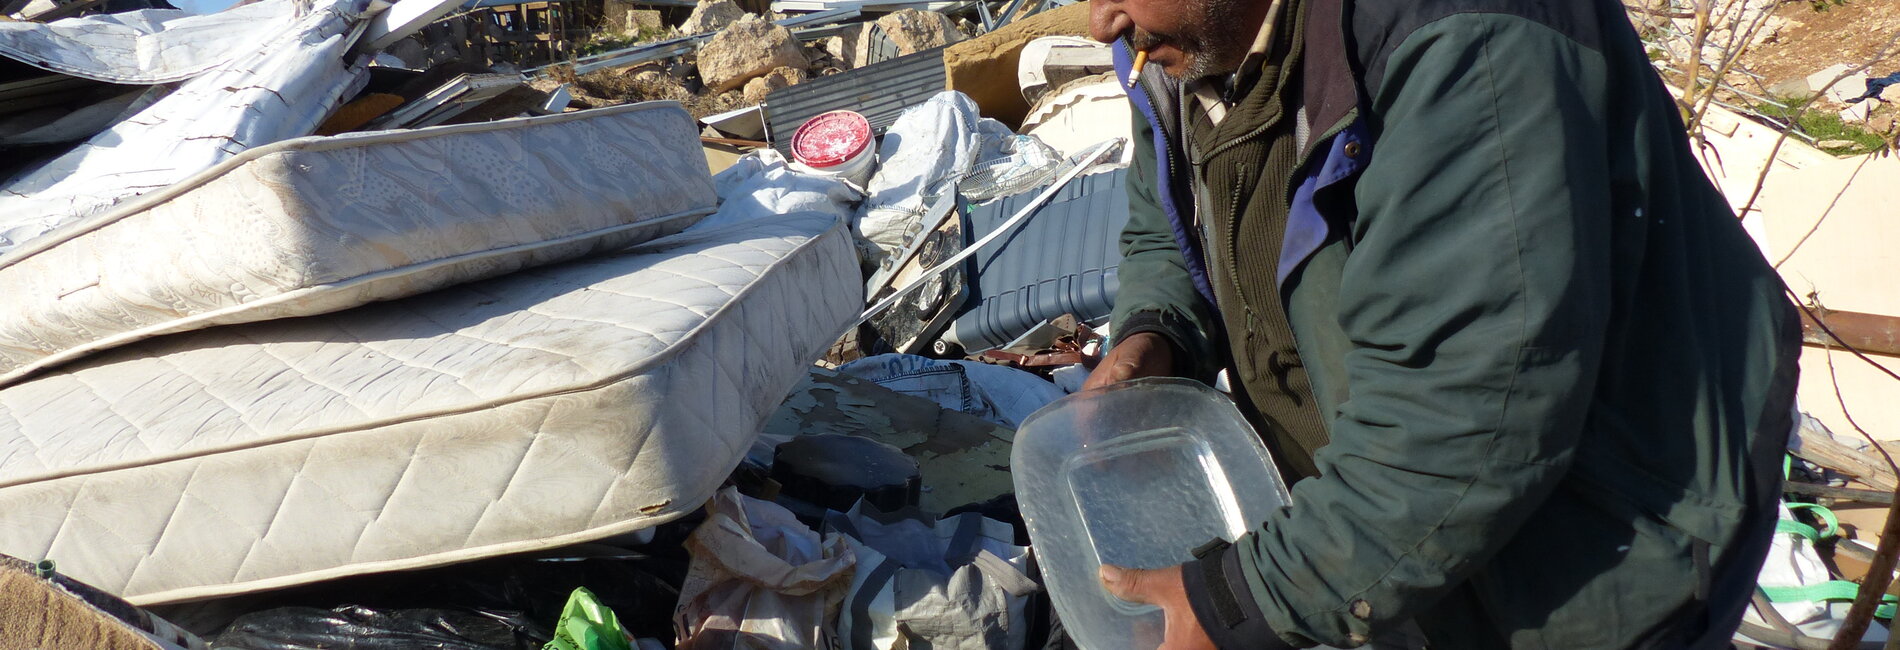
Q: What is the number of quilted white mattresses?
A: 2